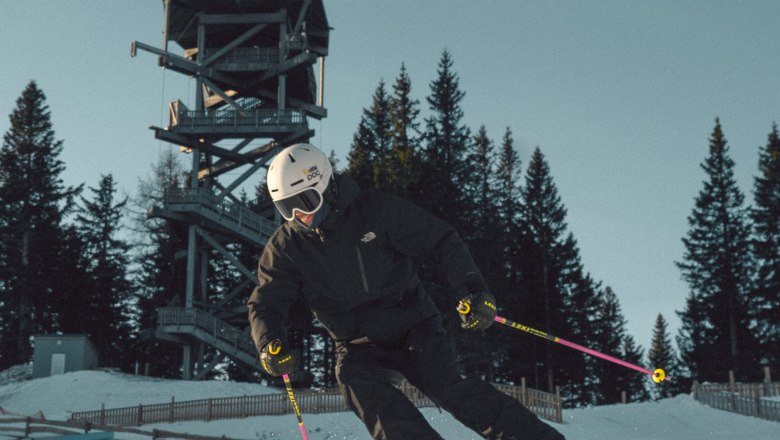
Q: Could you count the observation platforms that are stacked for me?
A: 4